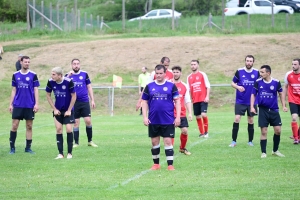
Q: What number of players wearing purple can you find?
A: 6